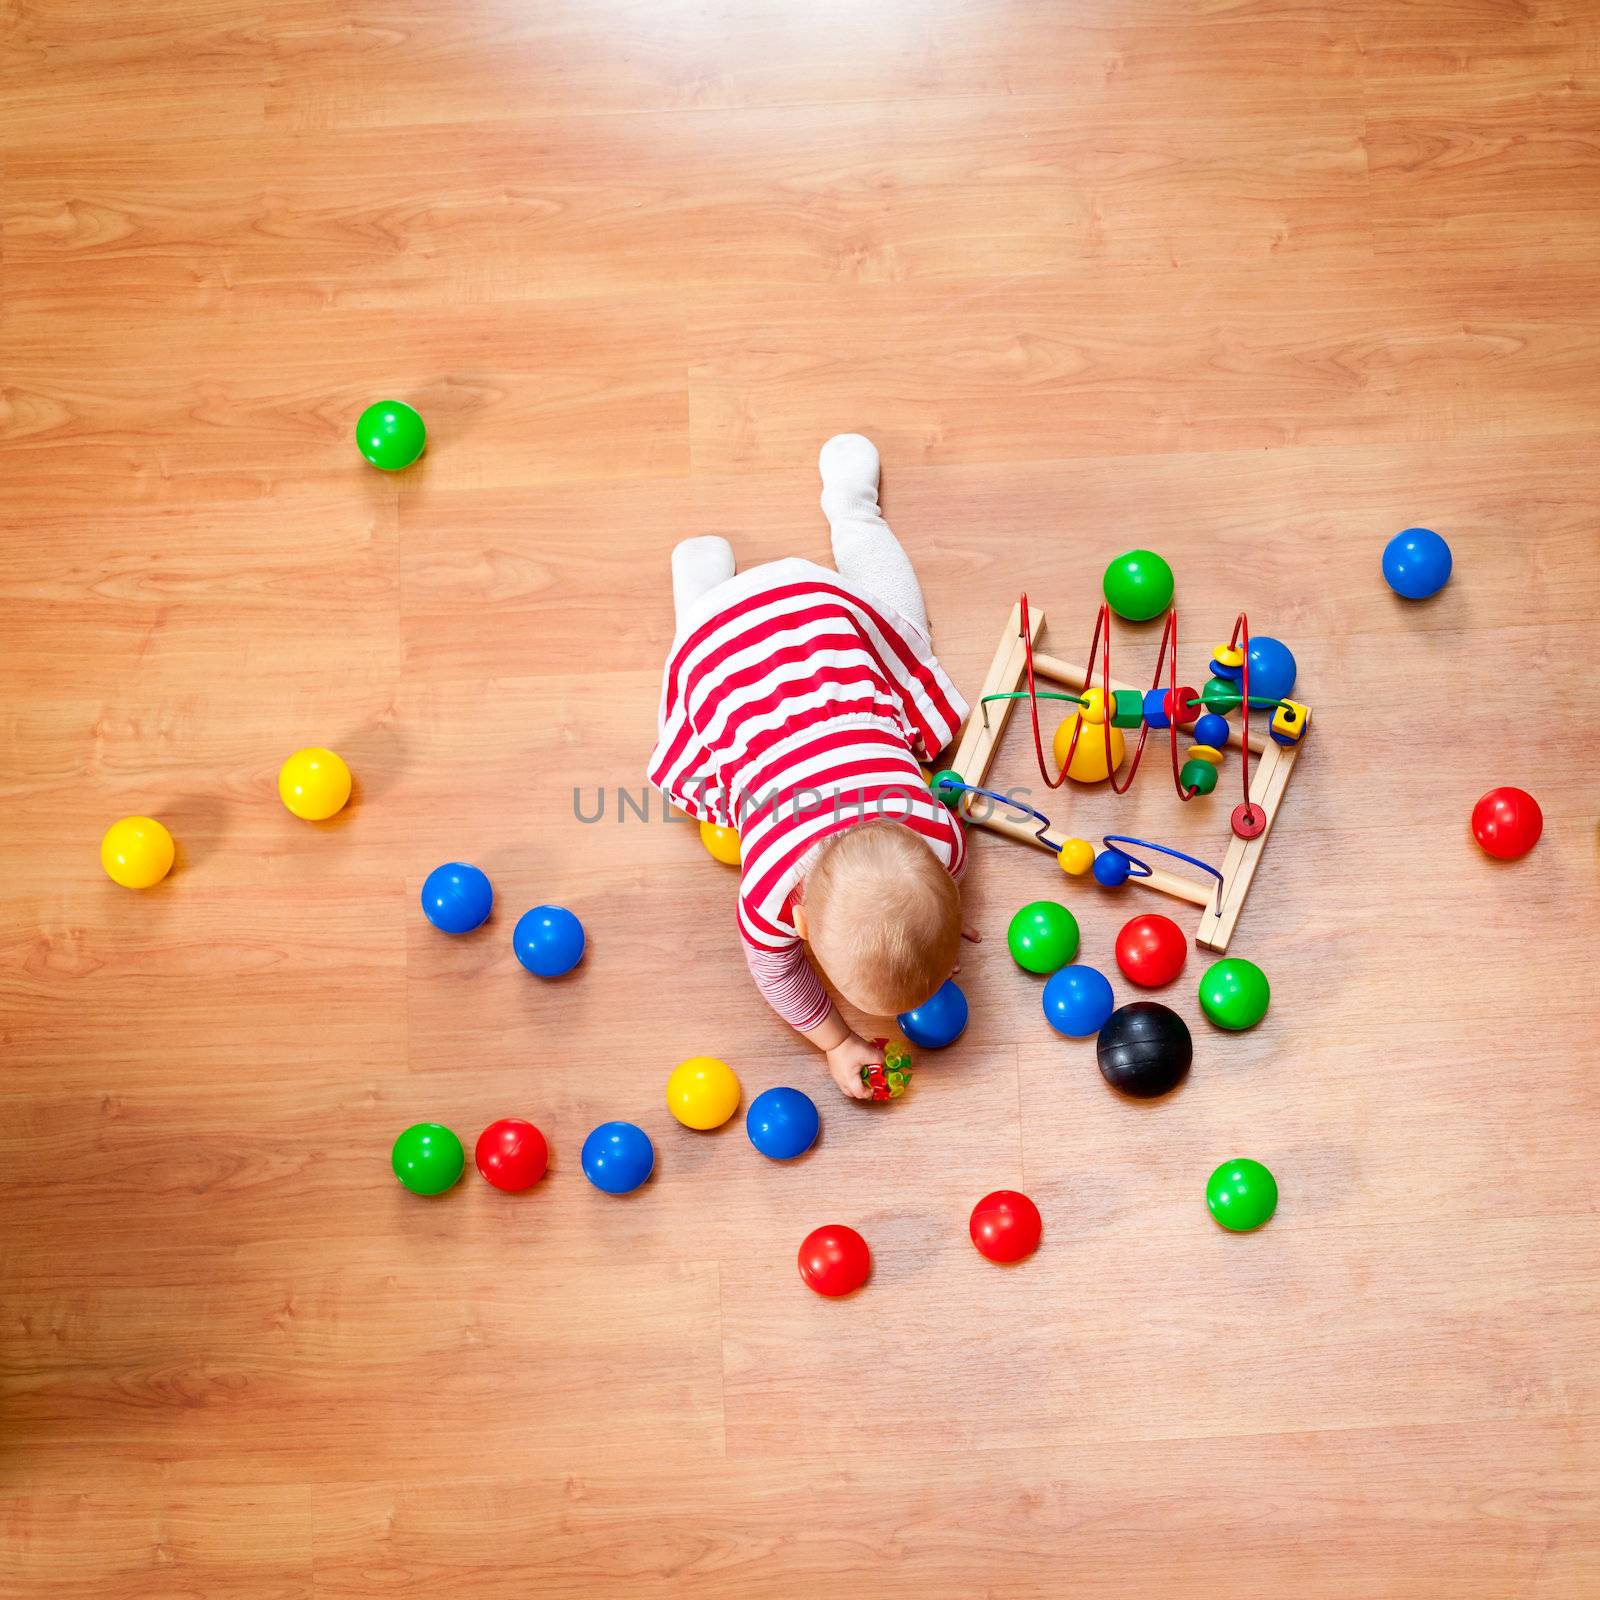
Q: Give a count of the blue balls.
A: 8